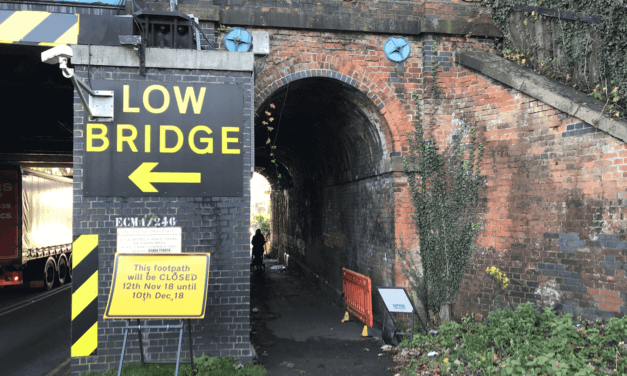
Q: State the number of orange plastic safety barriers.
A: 1